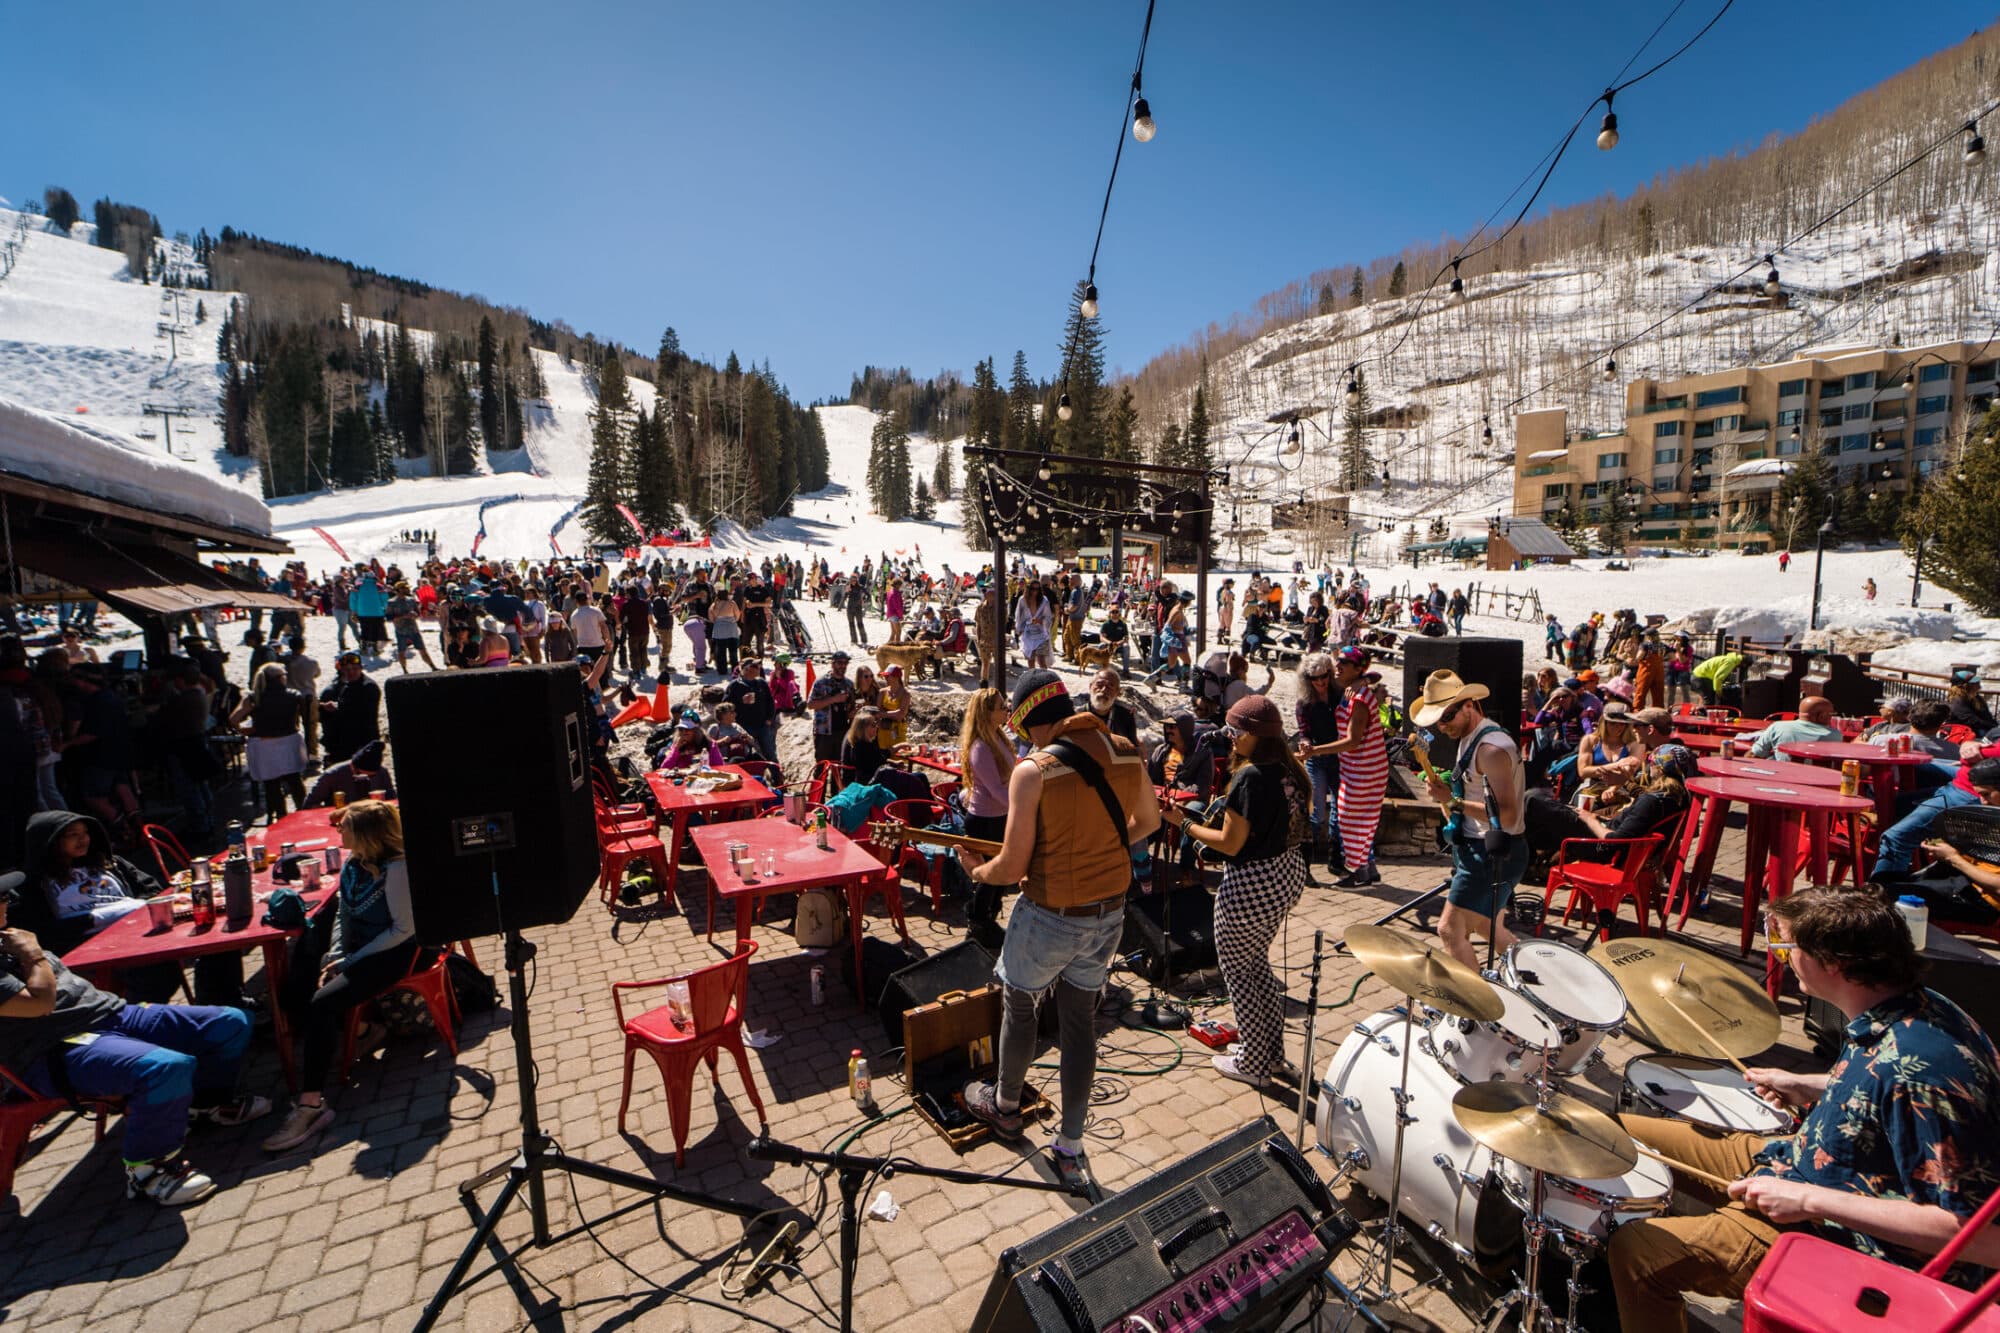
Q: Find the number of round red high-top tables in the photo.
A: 3